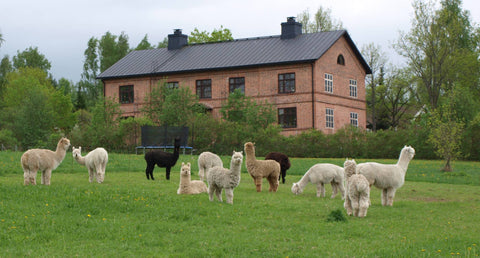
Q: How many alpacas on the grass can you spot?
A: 11